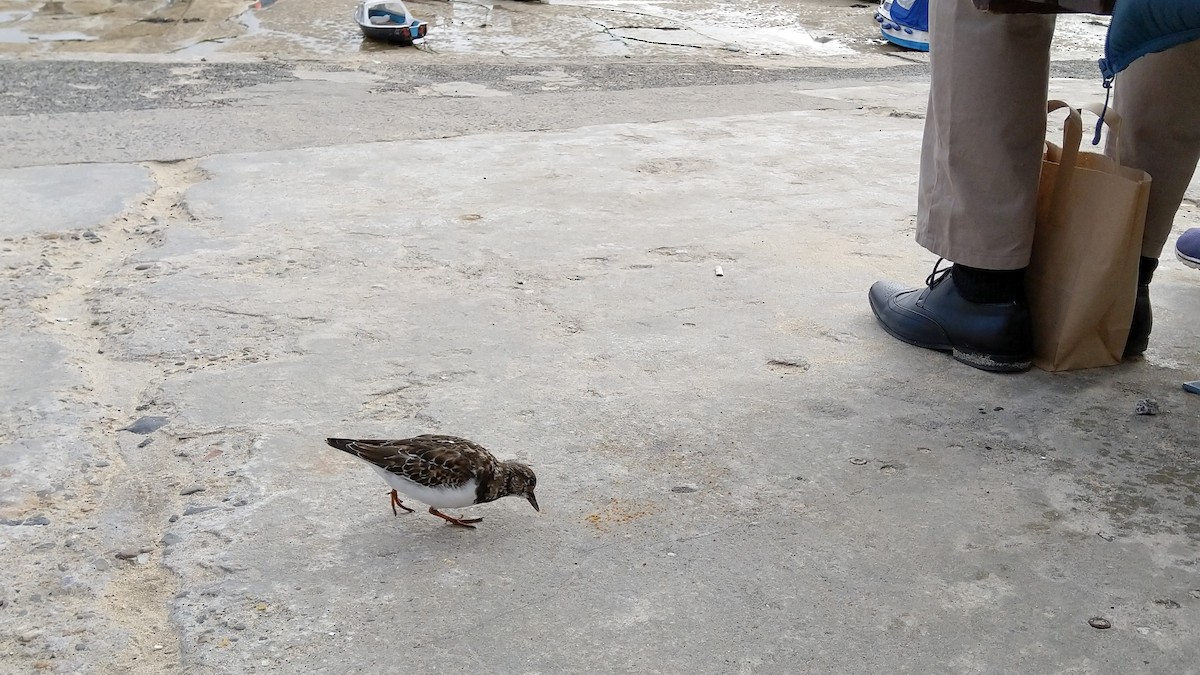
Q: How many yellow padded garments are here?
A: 0